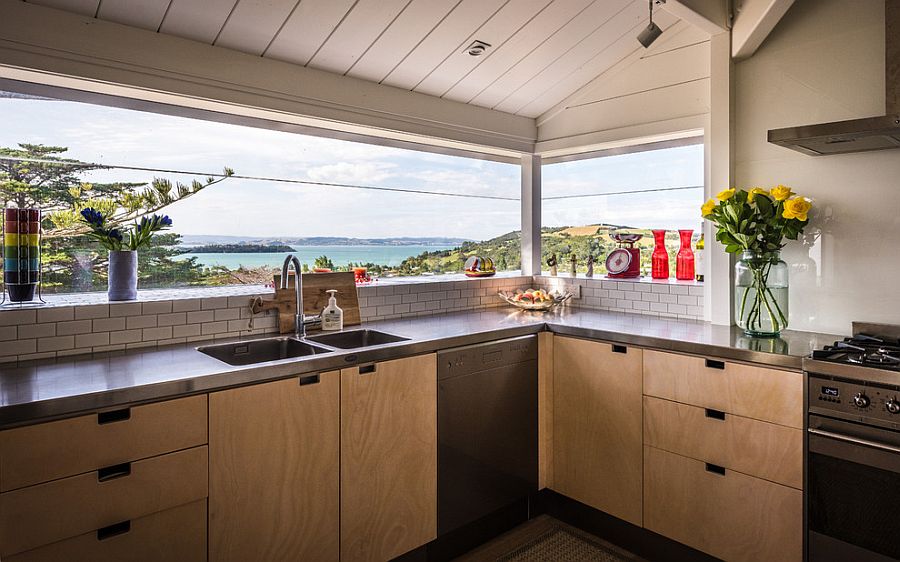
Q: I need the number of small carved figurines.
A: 3